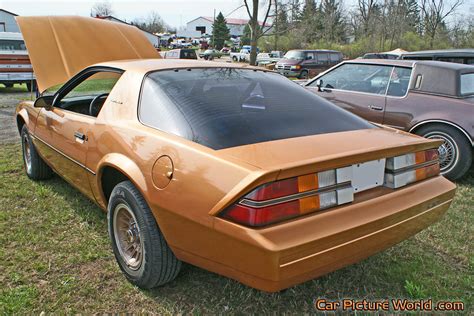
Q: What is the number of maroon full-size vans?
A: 1